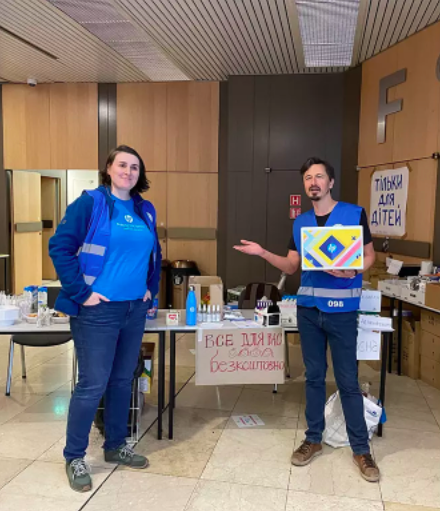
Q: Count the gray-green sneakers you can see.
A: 2